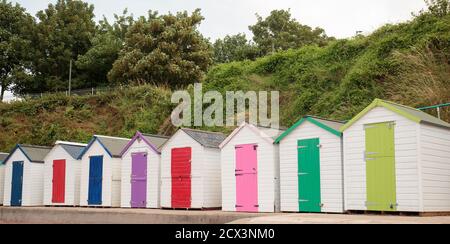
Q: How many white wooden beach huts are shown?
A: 8